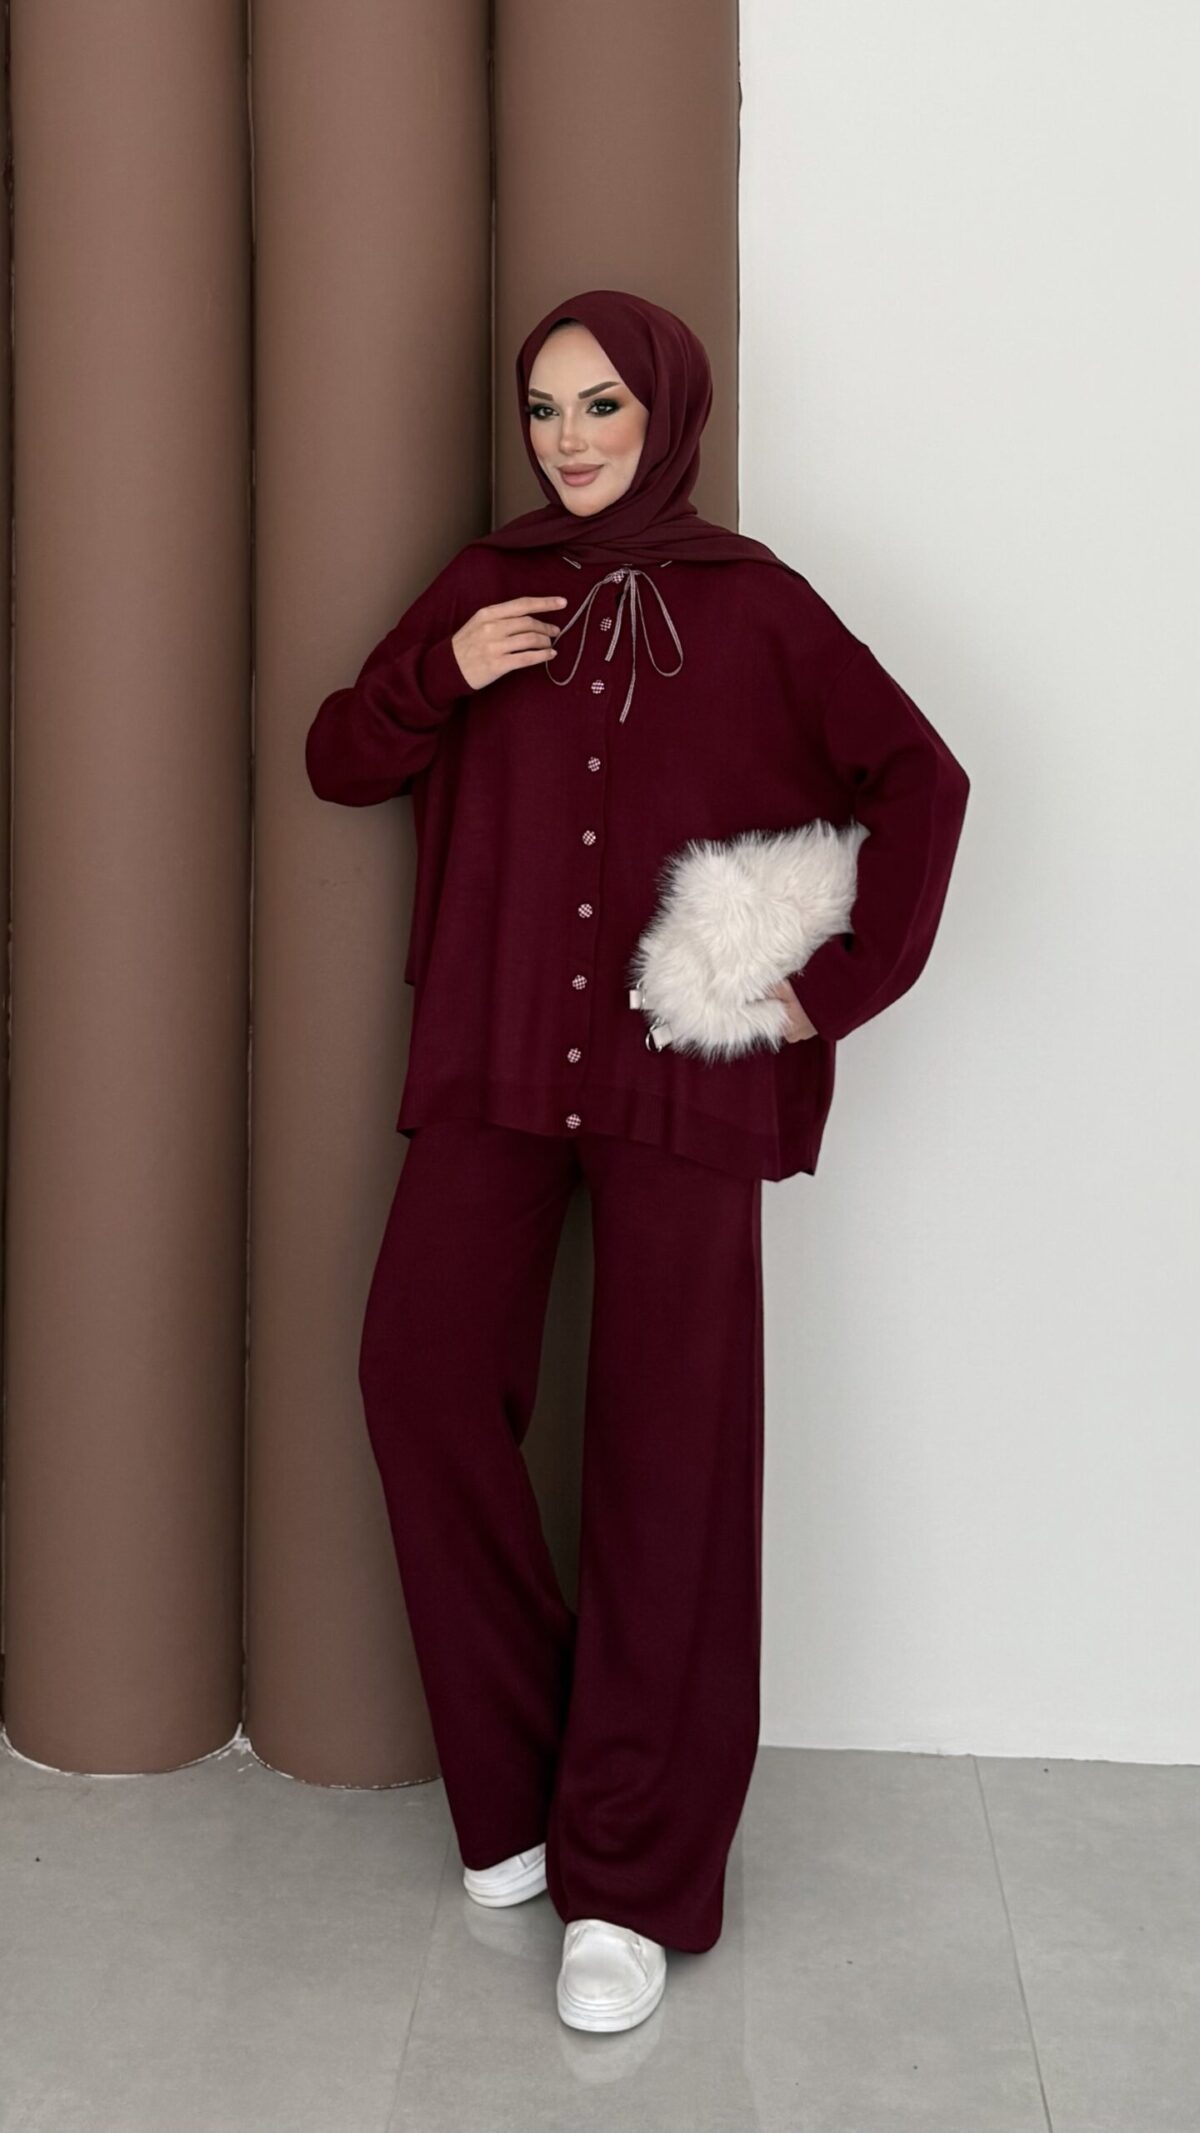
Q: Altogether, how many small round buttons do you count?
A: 9